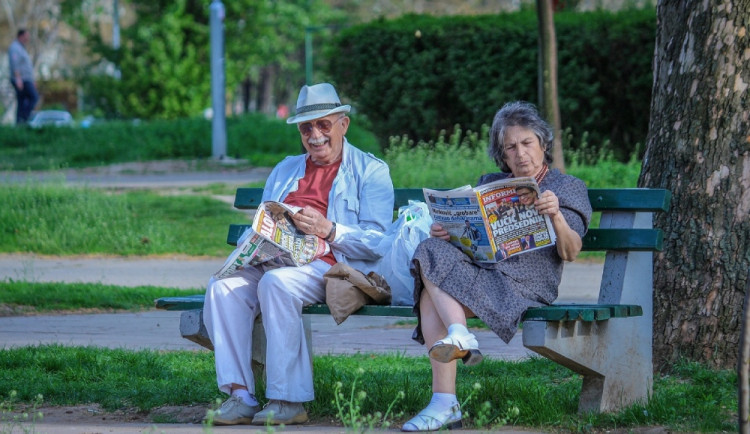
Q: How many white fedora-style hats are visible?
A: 1